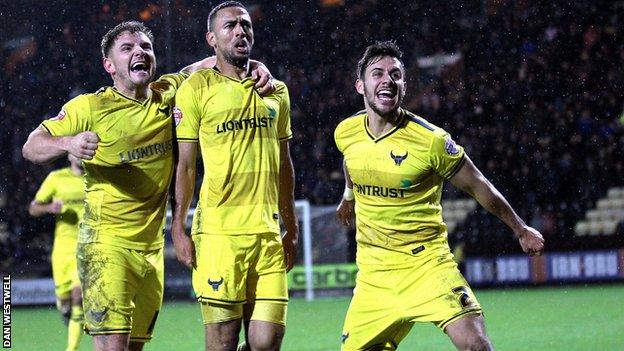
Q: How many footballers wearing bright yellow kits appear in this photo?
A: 4